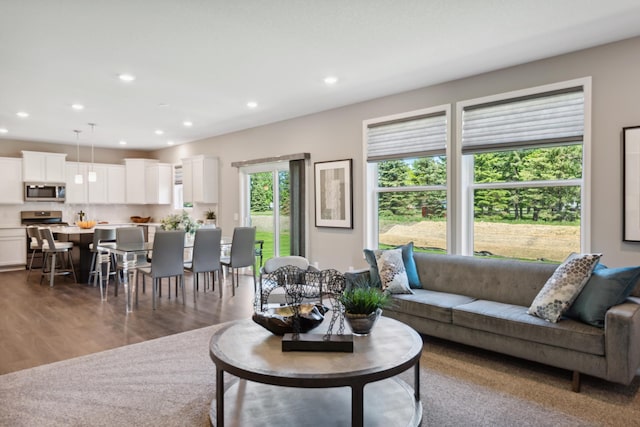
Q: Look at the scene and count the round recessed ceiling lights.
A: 10